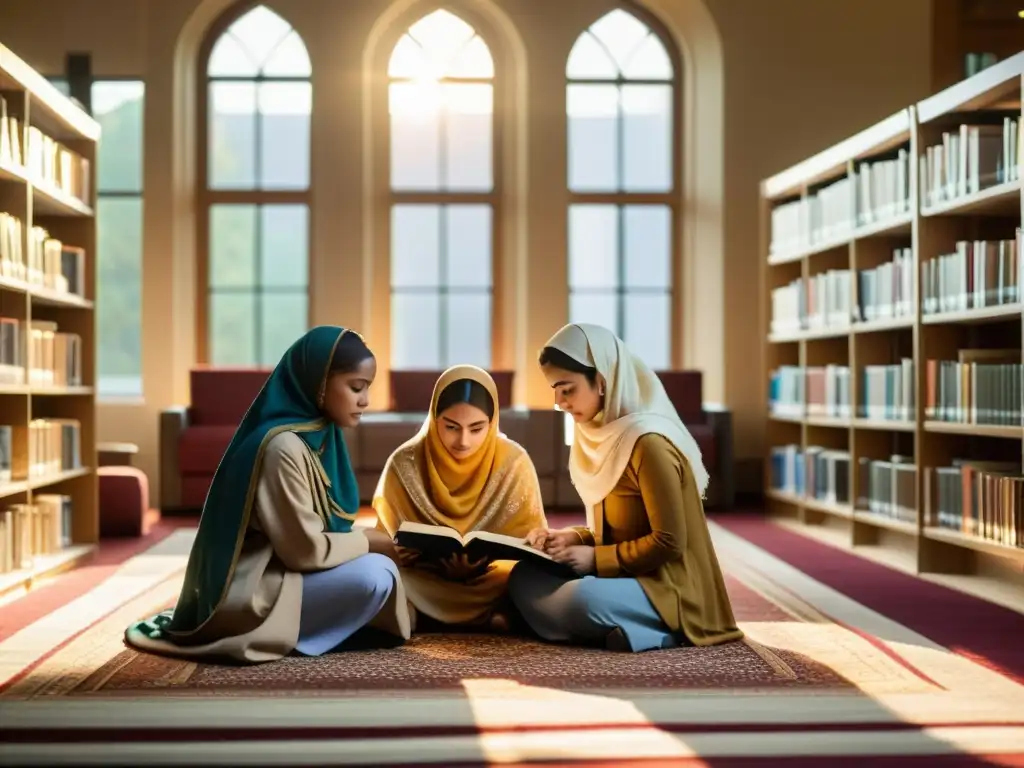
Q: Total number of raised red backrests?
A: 3